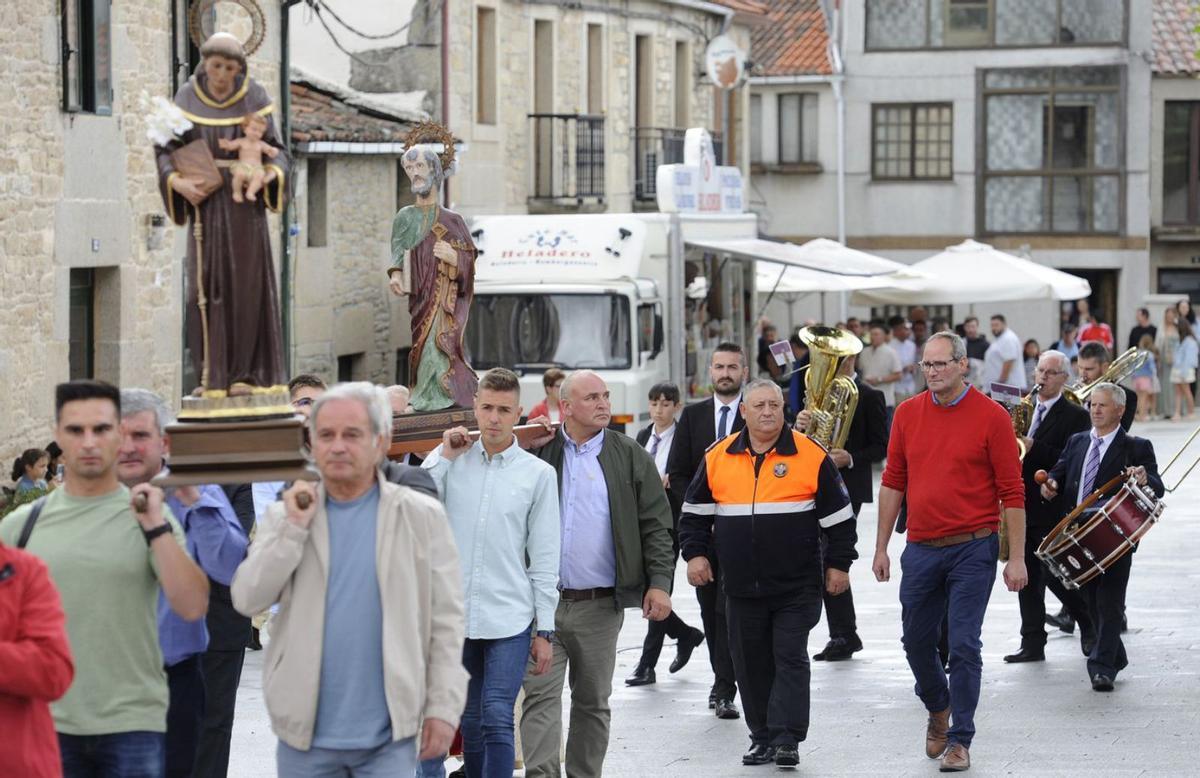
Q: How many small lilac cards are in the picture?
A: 2